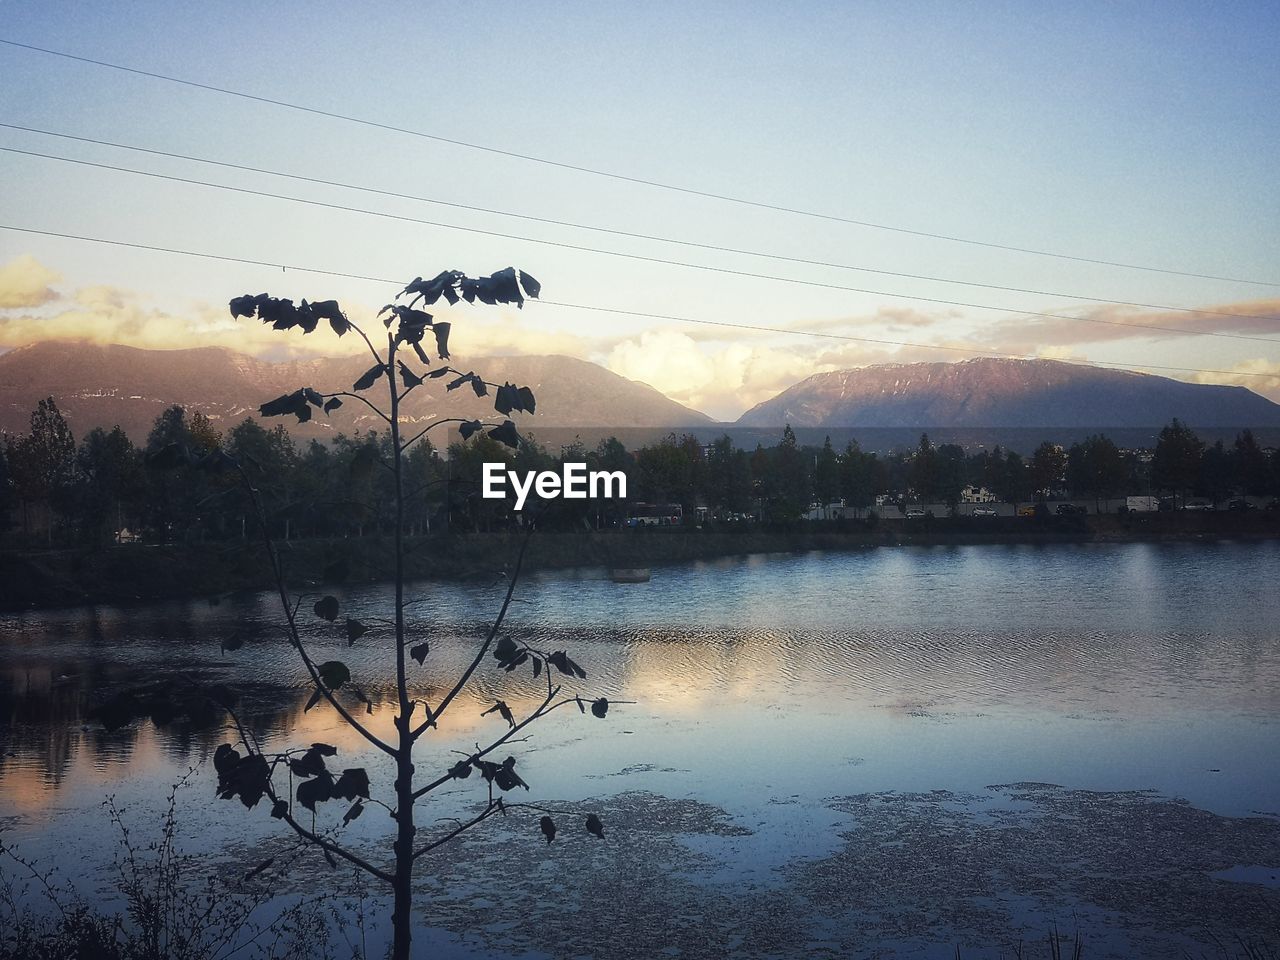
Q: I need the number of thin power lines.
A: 4